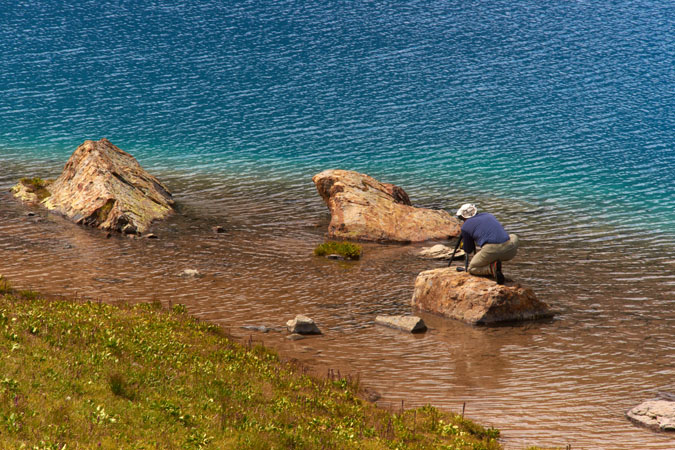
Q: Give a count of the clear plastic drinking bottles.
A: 0